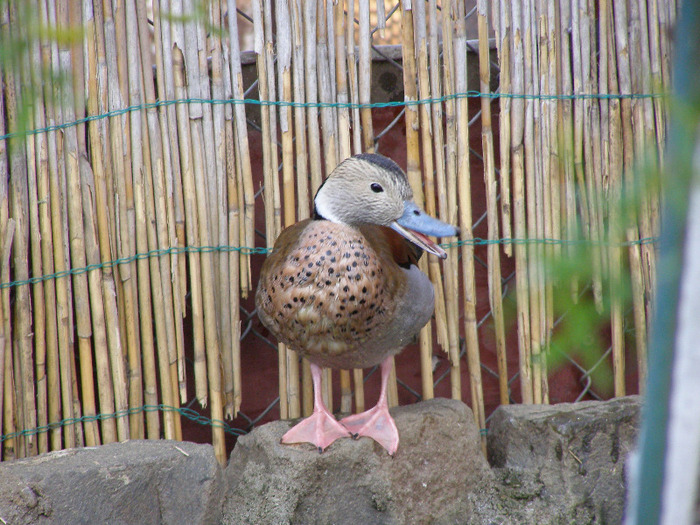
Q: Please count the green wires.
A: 3